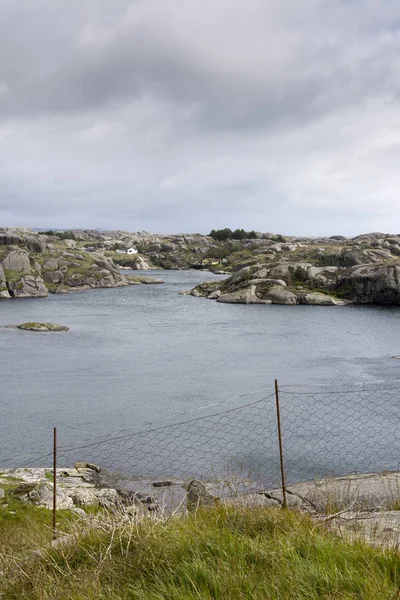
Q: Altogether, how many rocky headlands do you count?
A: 2